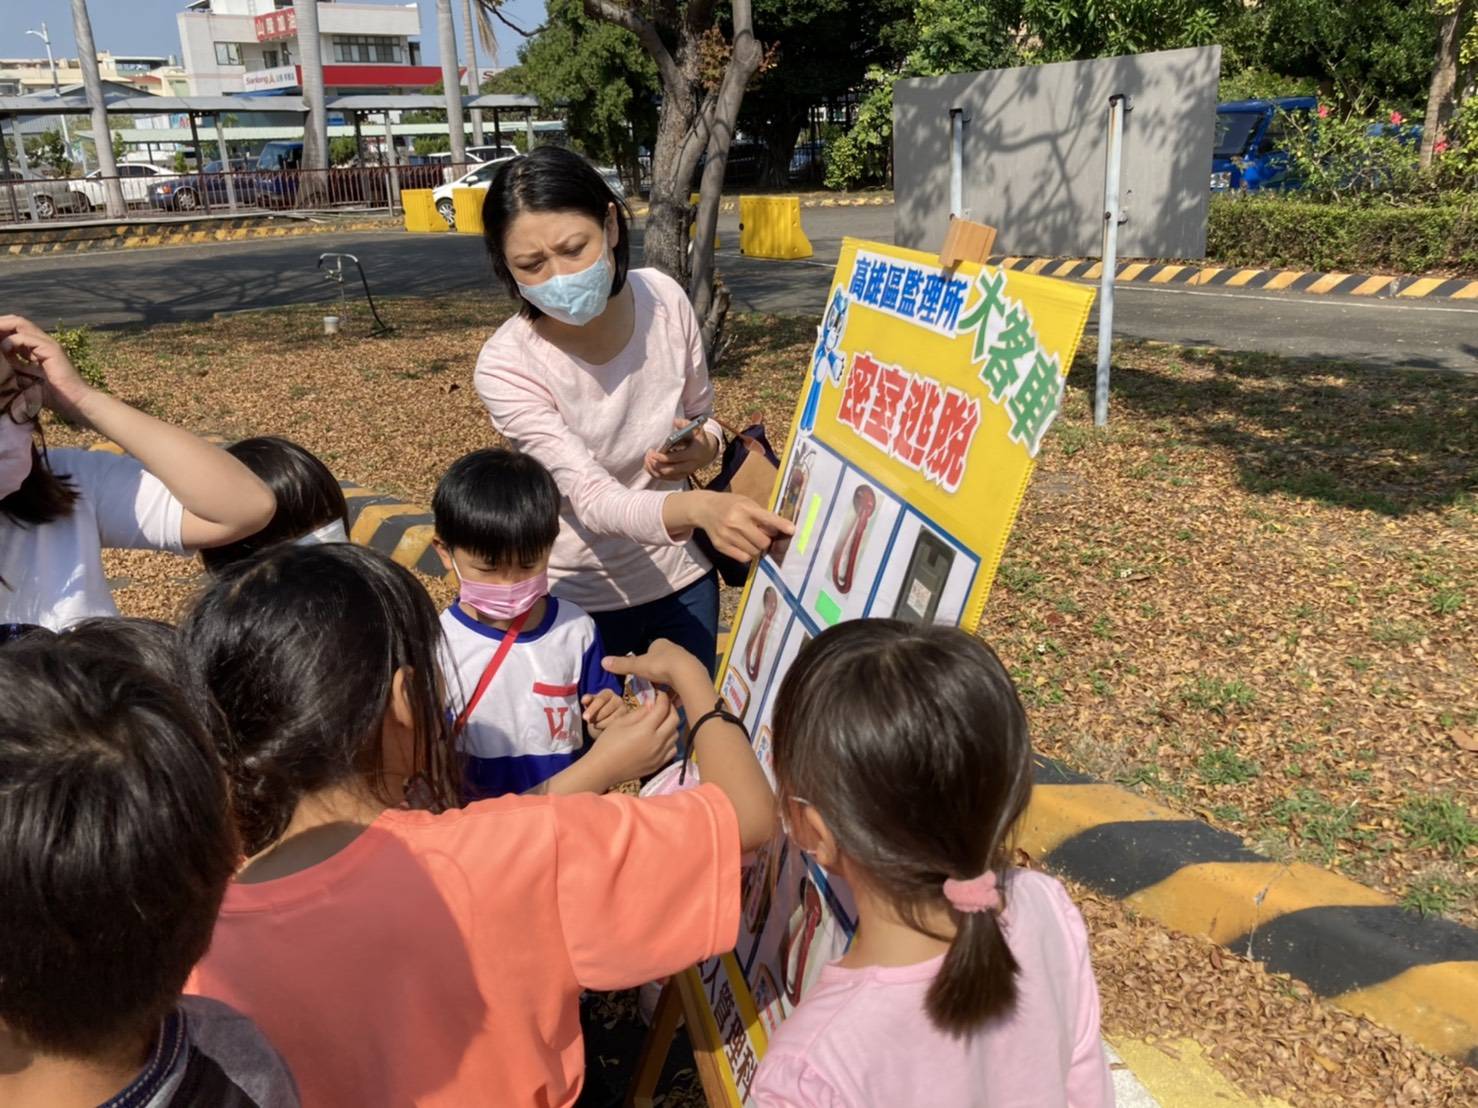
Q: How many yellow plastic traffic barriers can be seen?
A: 4